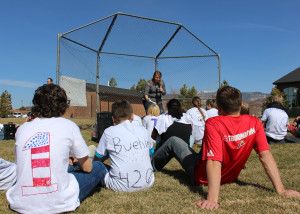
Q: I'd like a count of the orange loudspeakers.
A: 0